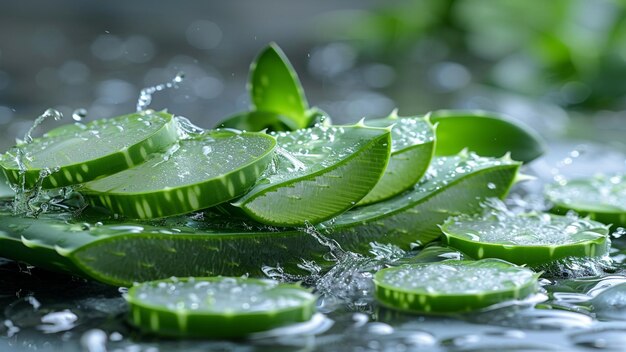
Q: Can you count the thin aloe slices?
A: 6